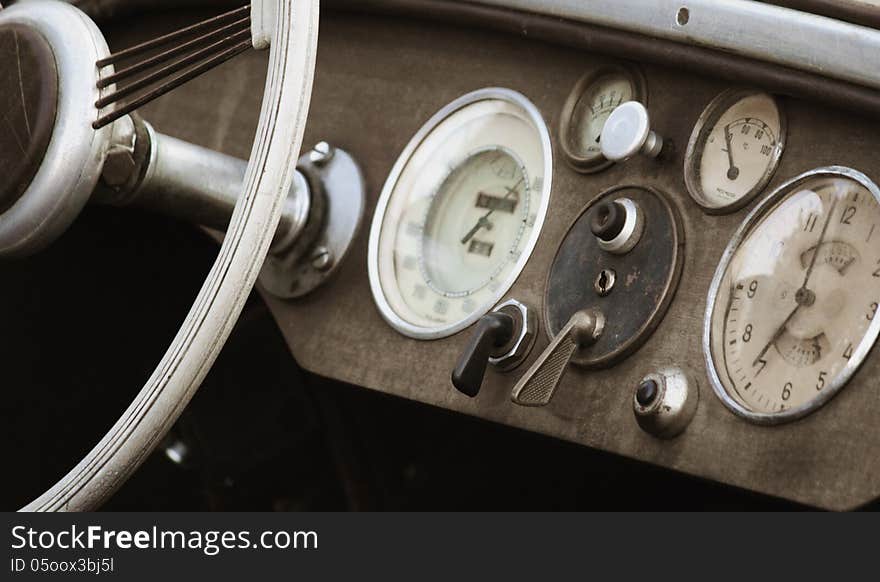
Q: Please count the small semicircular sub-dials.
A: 2